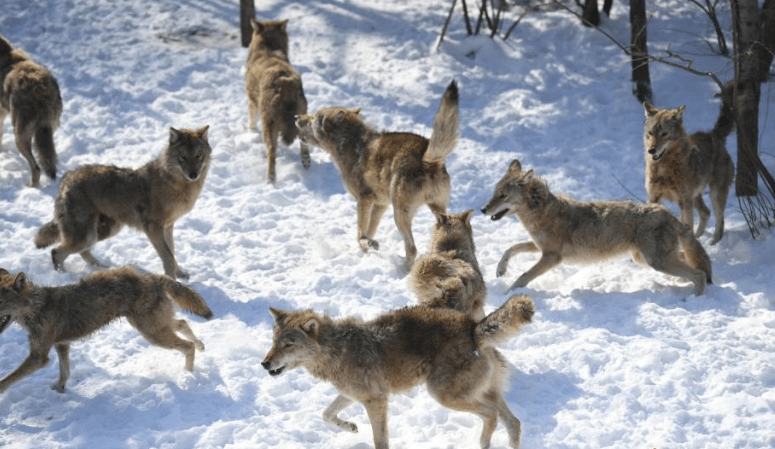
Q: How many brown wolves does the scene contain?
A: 9